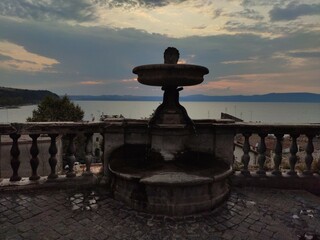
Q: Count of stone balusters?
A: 10